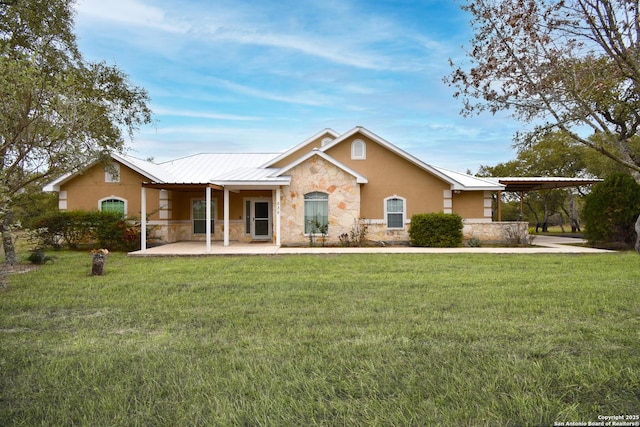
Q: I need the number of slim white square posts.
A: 4